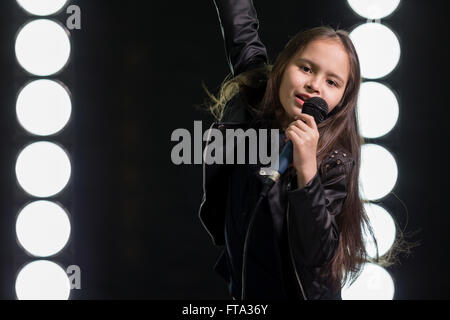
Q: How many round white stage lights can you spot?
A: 12